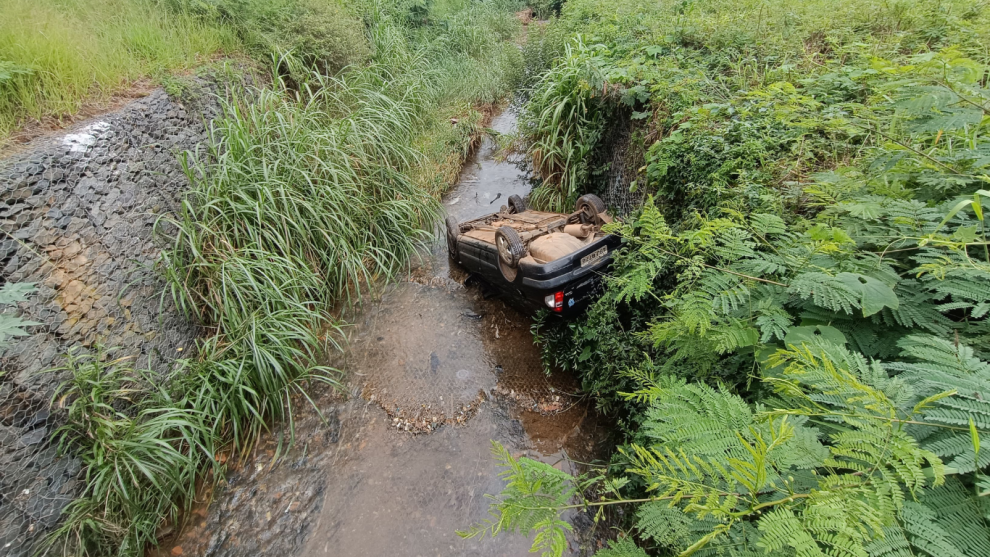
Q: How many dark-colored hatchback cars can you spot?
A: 1